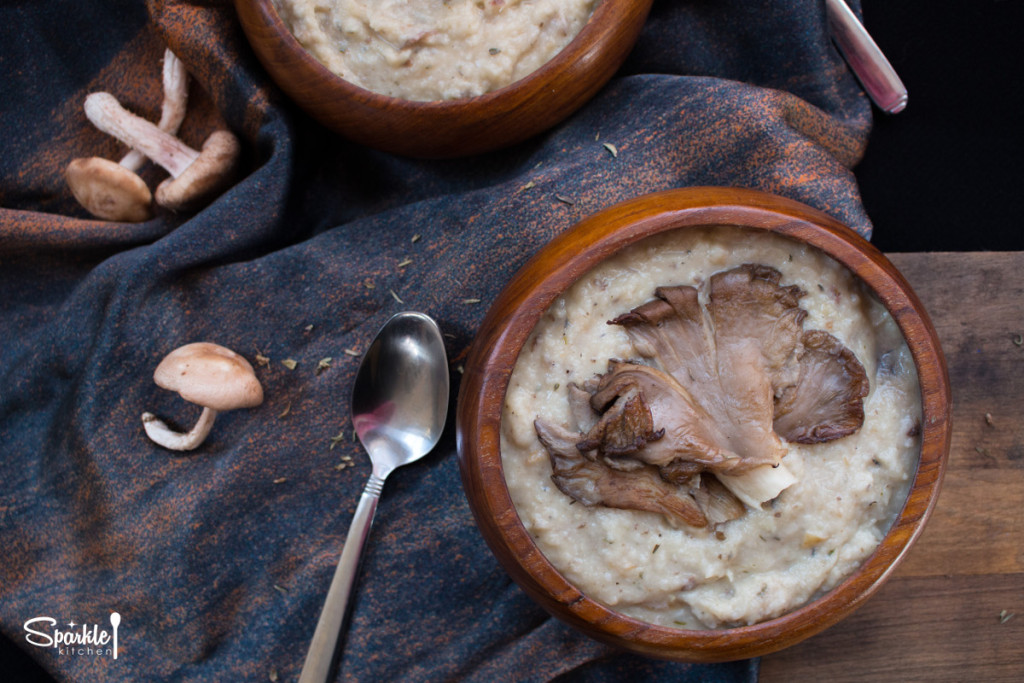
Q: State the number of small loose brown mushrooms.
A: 3